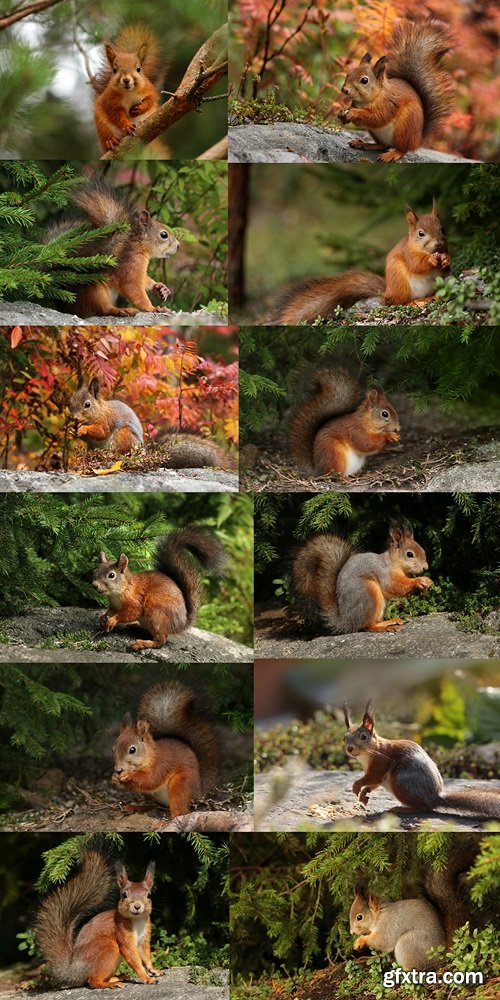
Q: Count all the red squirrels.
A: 12